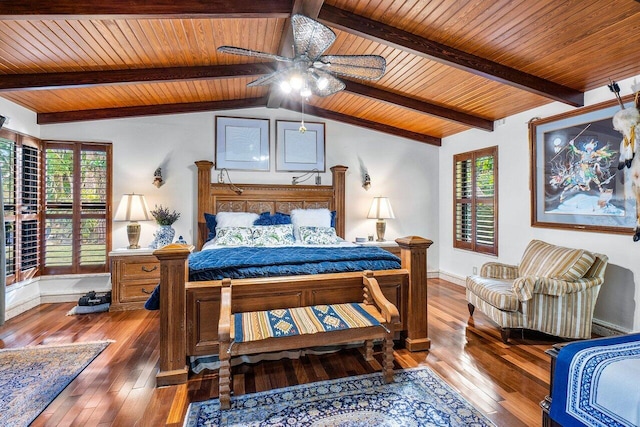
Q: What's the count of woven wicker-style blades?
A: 5